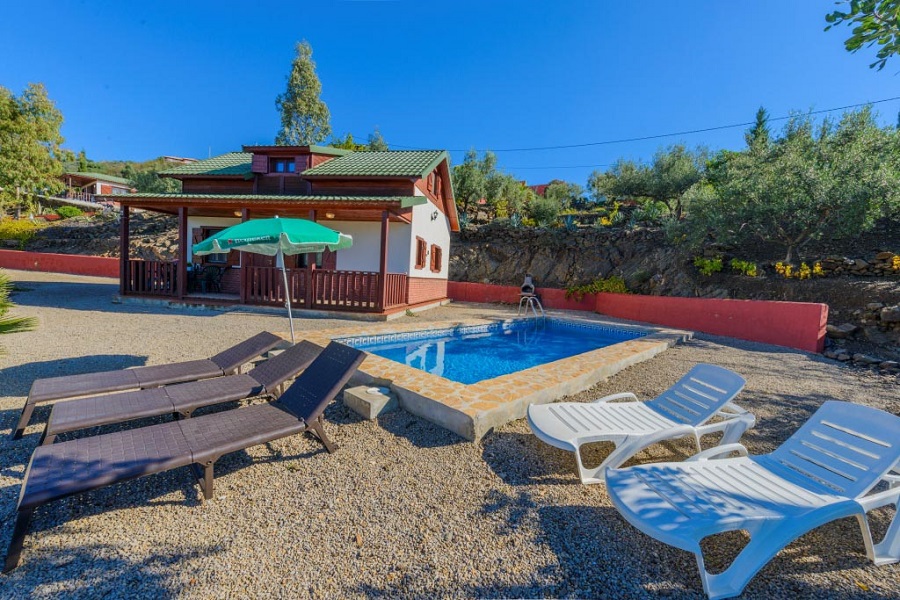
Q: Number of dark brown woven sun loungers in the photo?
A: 3